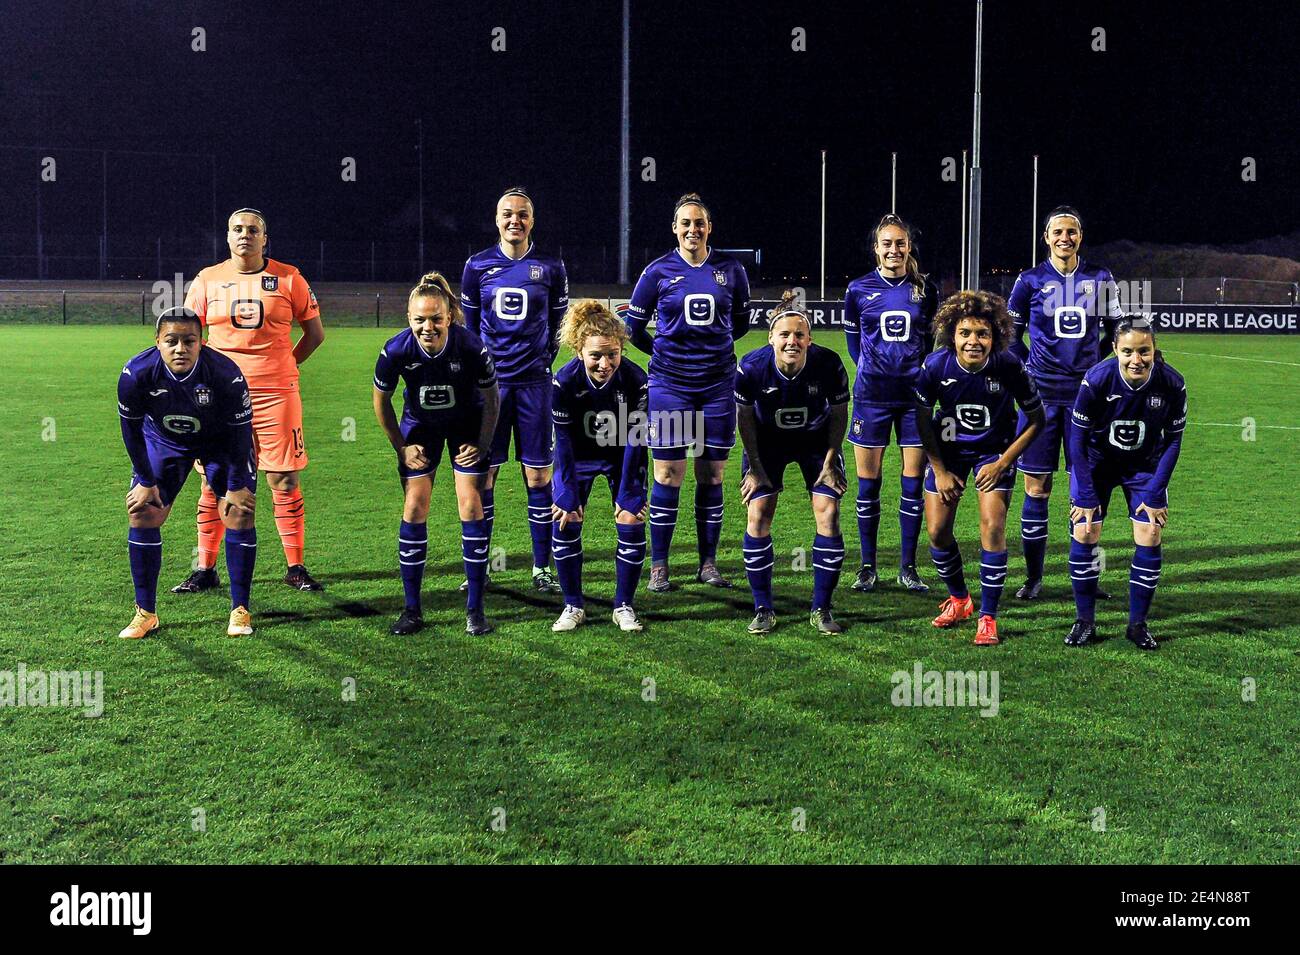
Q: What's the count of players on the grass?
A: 11